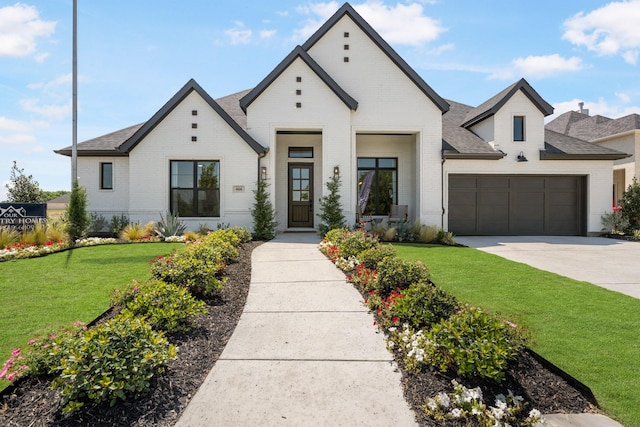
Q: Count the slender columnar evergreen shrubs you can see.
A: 3